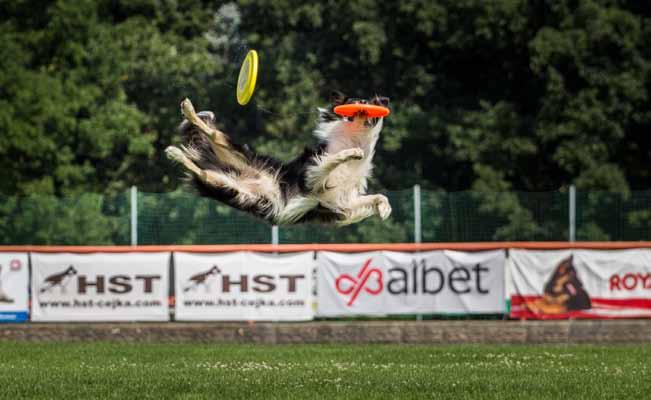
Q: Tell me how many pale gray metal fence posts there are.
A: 4